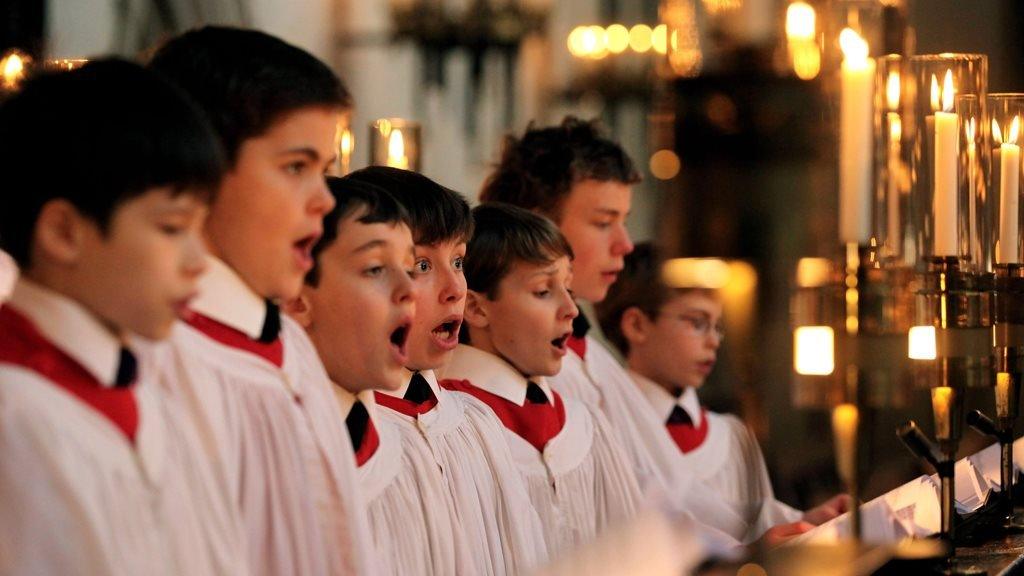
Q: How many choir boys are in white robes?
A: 7